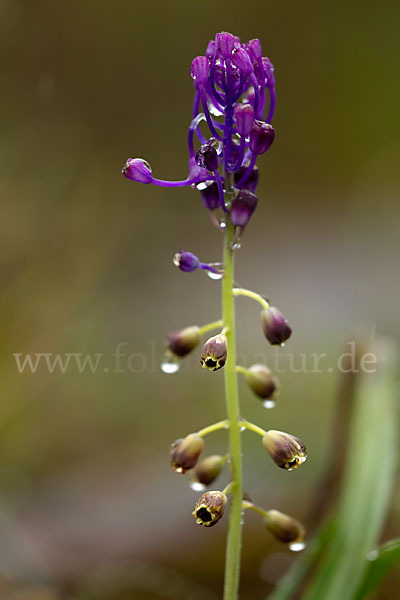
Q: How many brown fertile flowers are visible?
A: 9